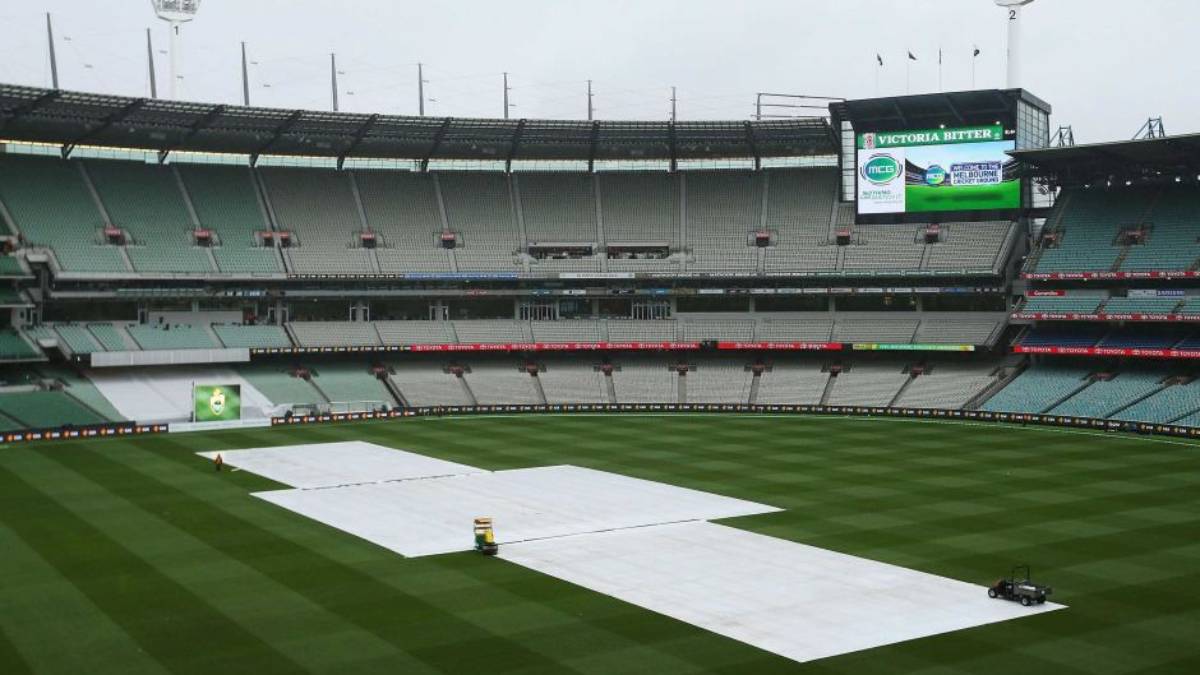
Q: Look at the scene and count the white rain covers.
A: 3